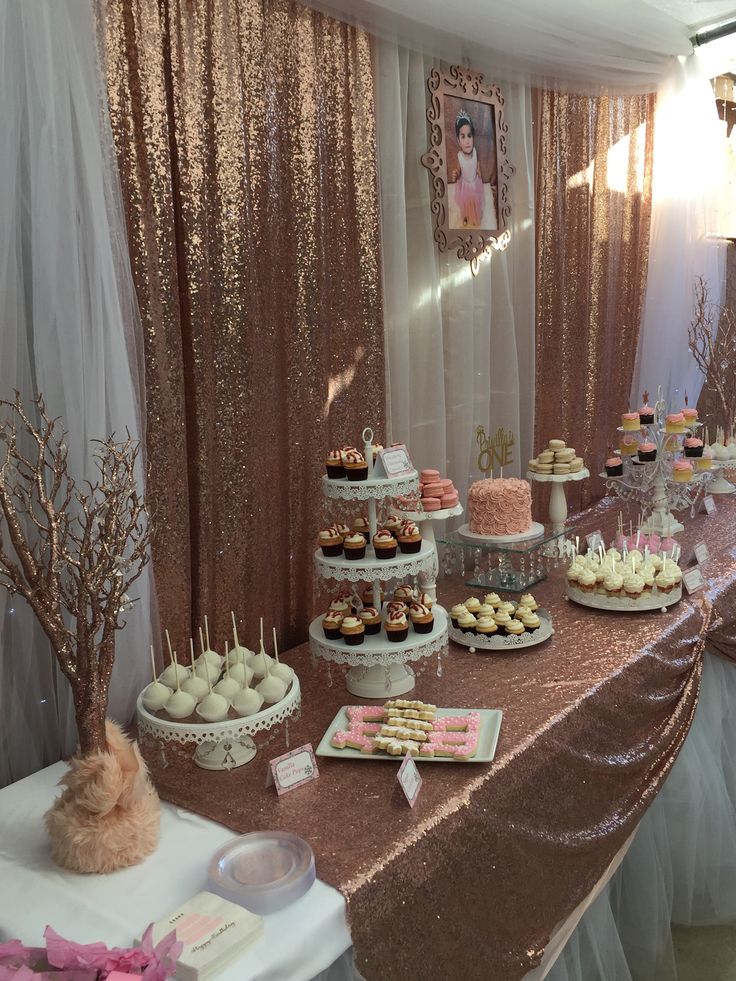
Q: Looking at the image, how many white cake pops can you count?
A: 14